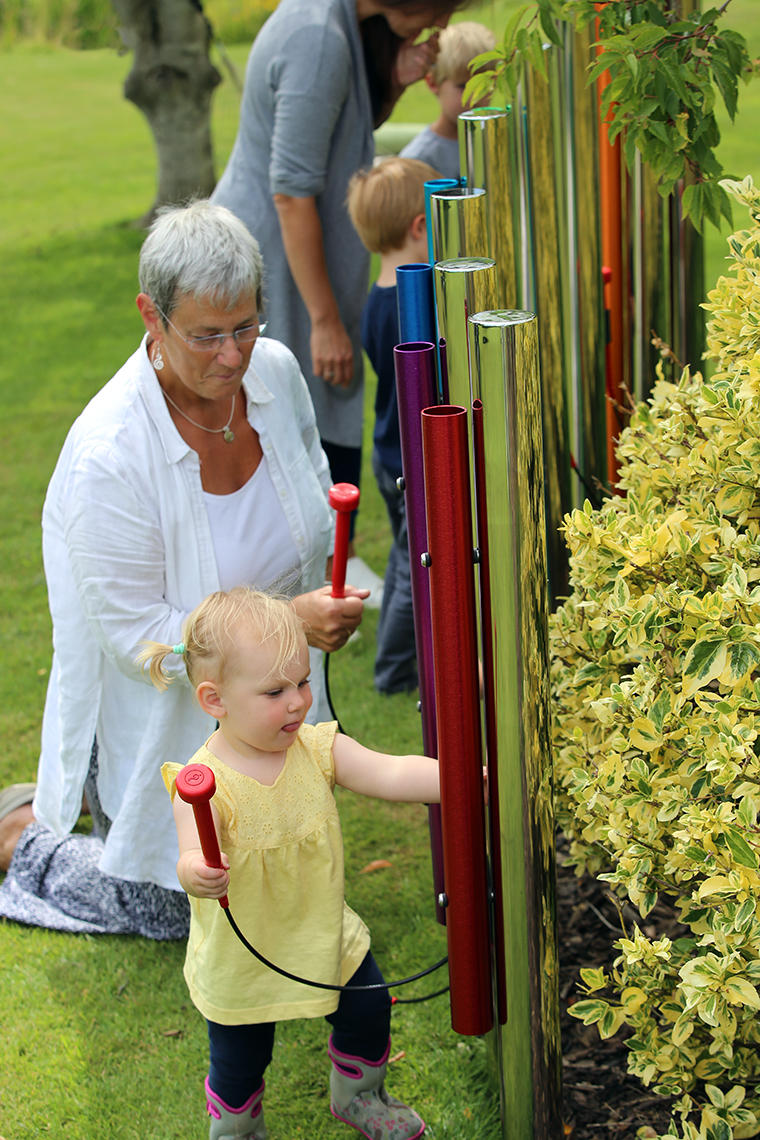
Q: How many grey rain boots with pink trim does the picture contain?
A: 2